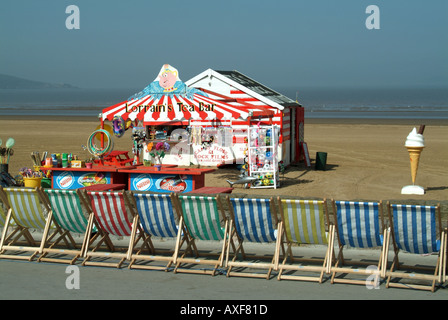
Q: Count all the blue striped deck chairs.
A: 4